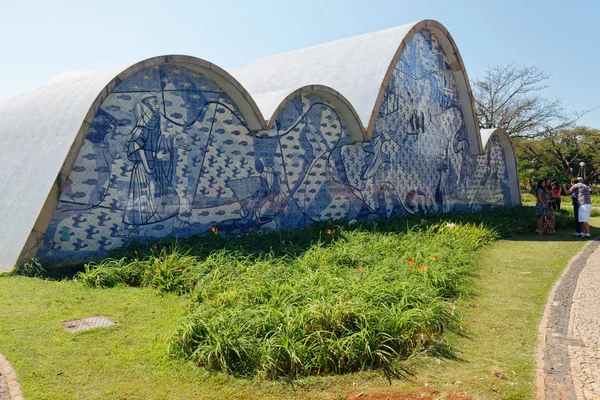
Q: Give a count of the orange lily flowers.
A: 6